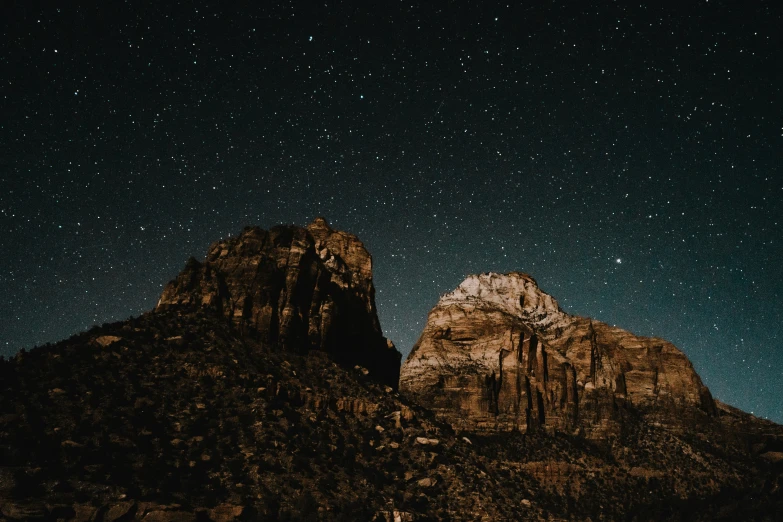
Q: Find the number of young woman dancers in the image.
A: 0